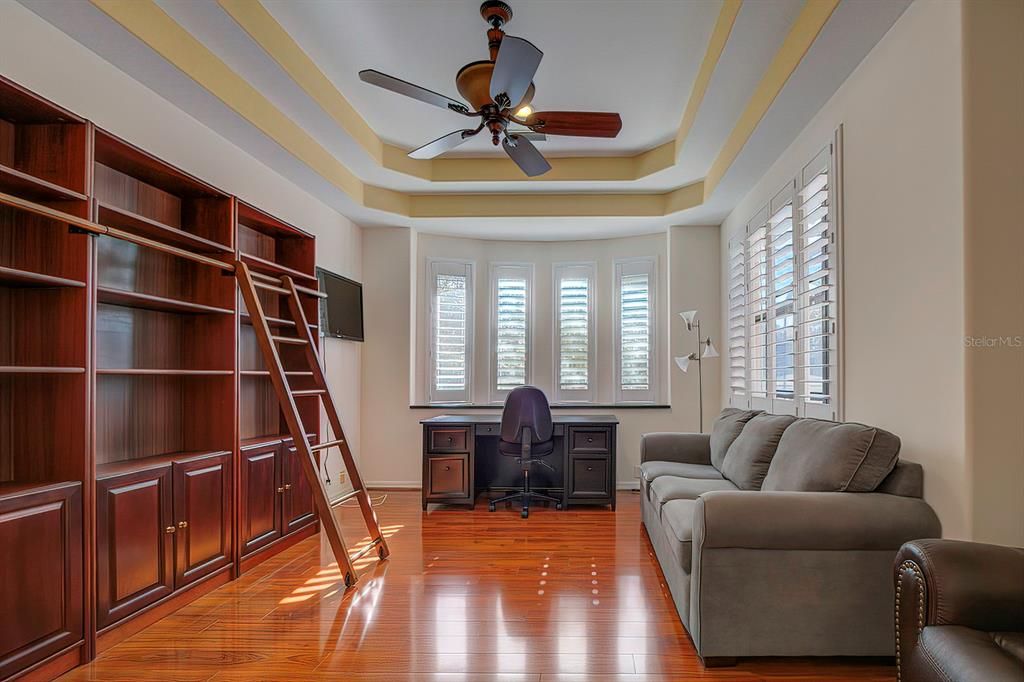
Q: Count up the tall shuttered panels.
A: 8